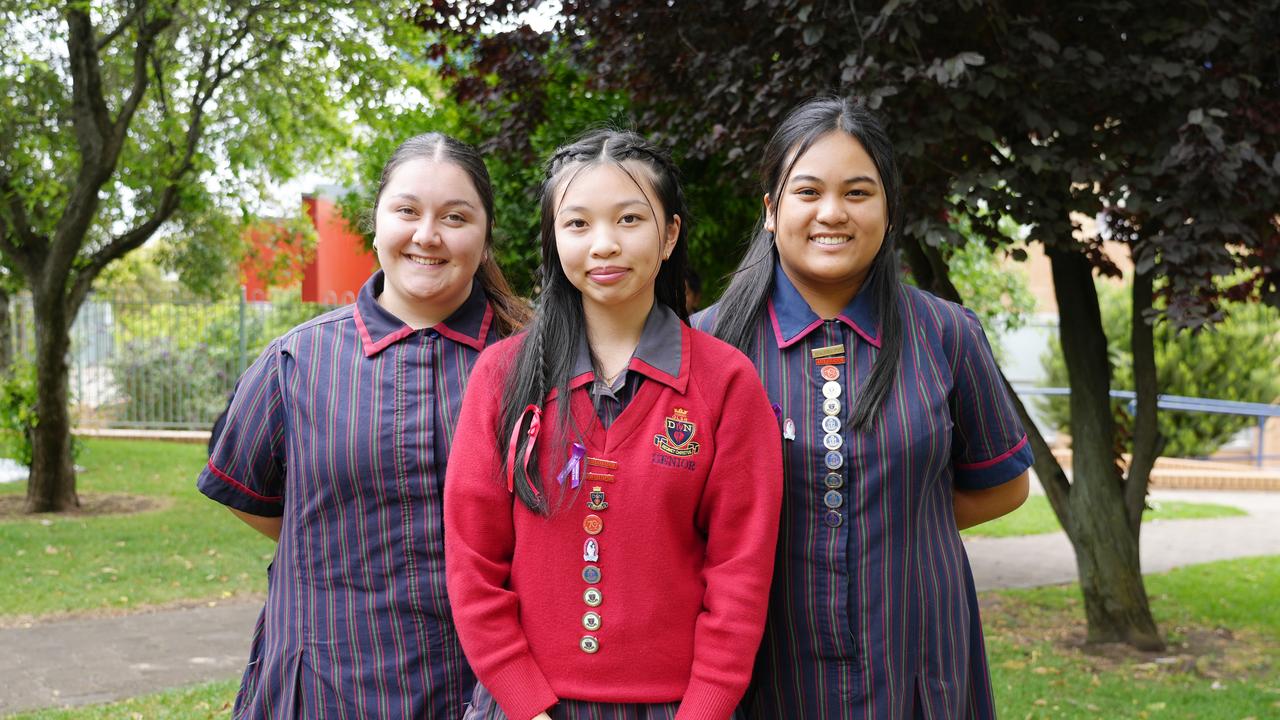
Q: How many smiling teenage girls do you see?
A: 3